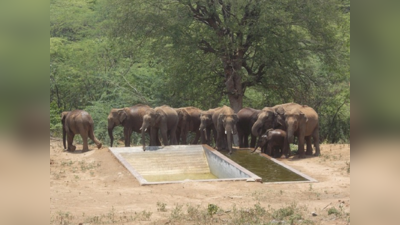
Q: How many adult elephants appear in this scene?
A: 9